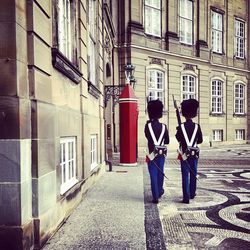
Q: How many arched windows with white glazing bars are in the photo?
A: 4